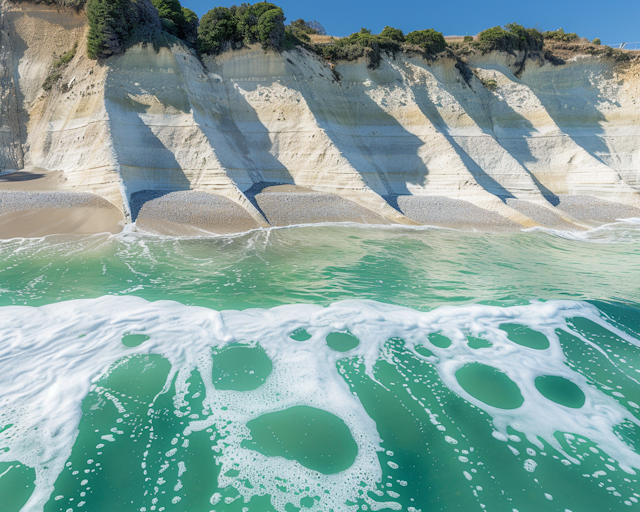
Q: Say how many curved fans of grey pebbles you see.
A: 6